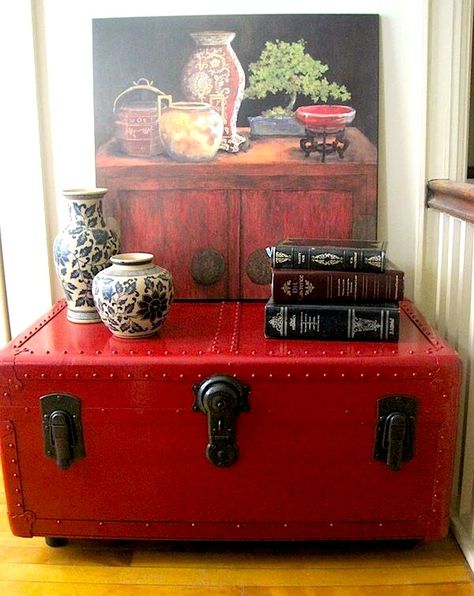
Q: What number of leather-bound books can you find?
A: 3